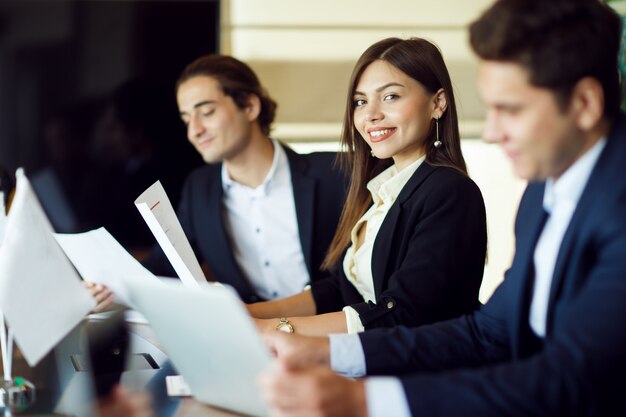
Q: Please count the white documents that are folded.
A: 1